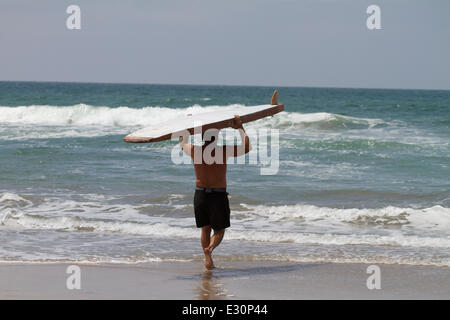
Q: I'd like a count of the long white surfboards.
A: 1